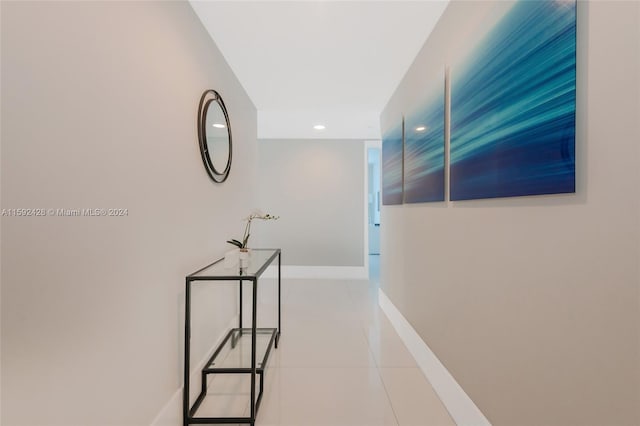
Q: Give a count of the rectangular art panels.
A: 3